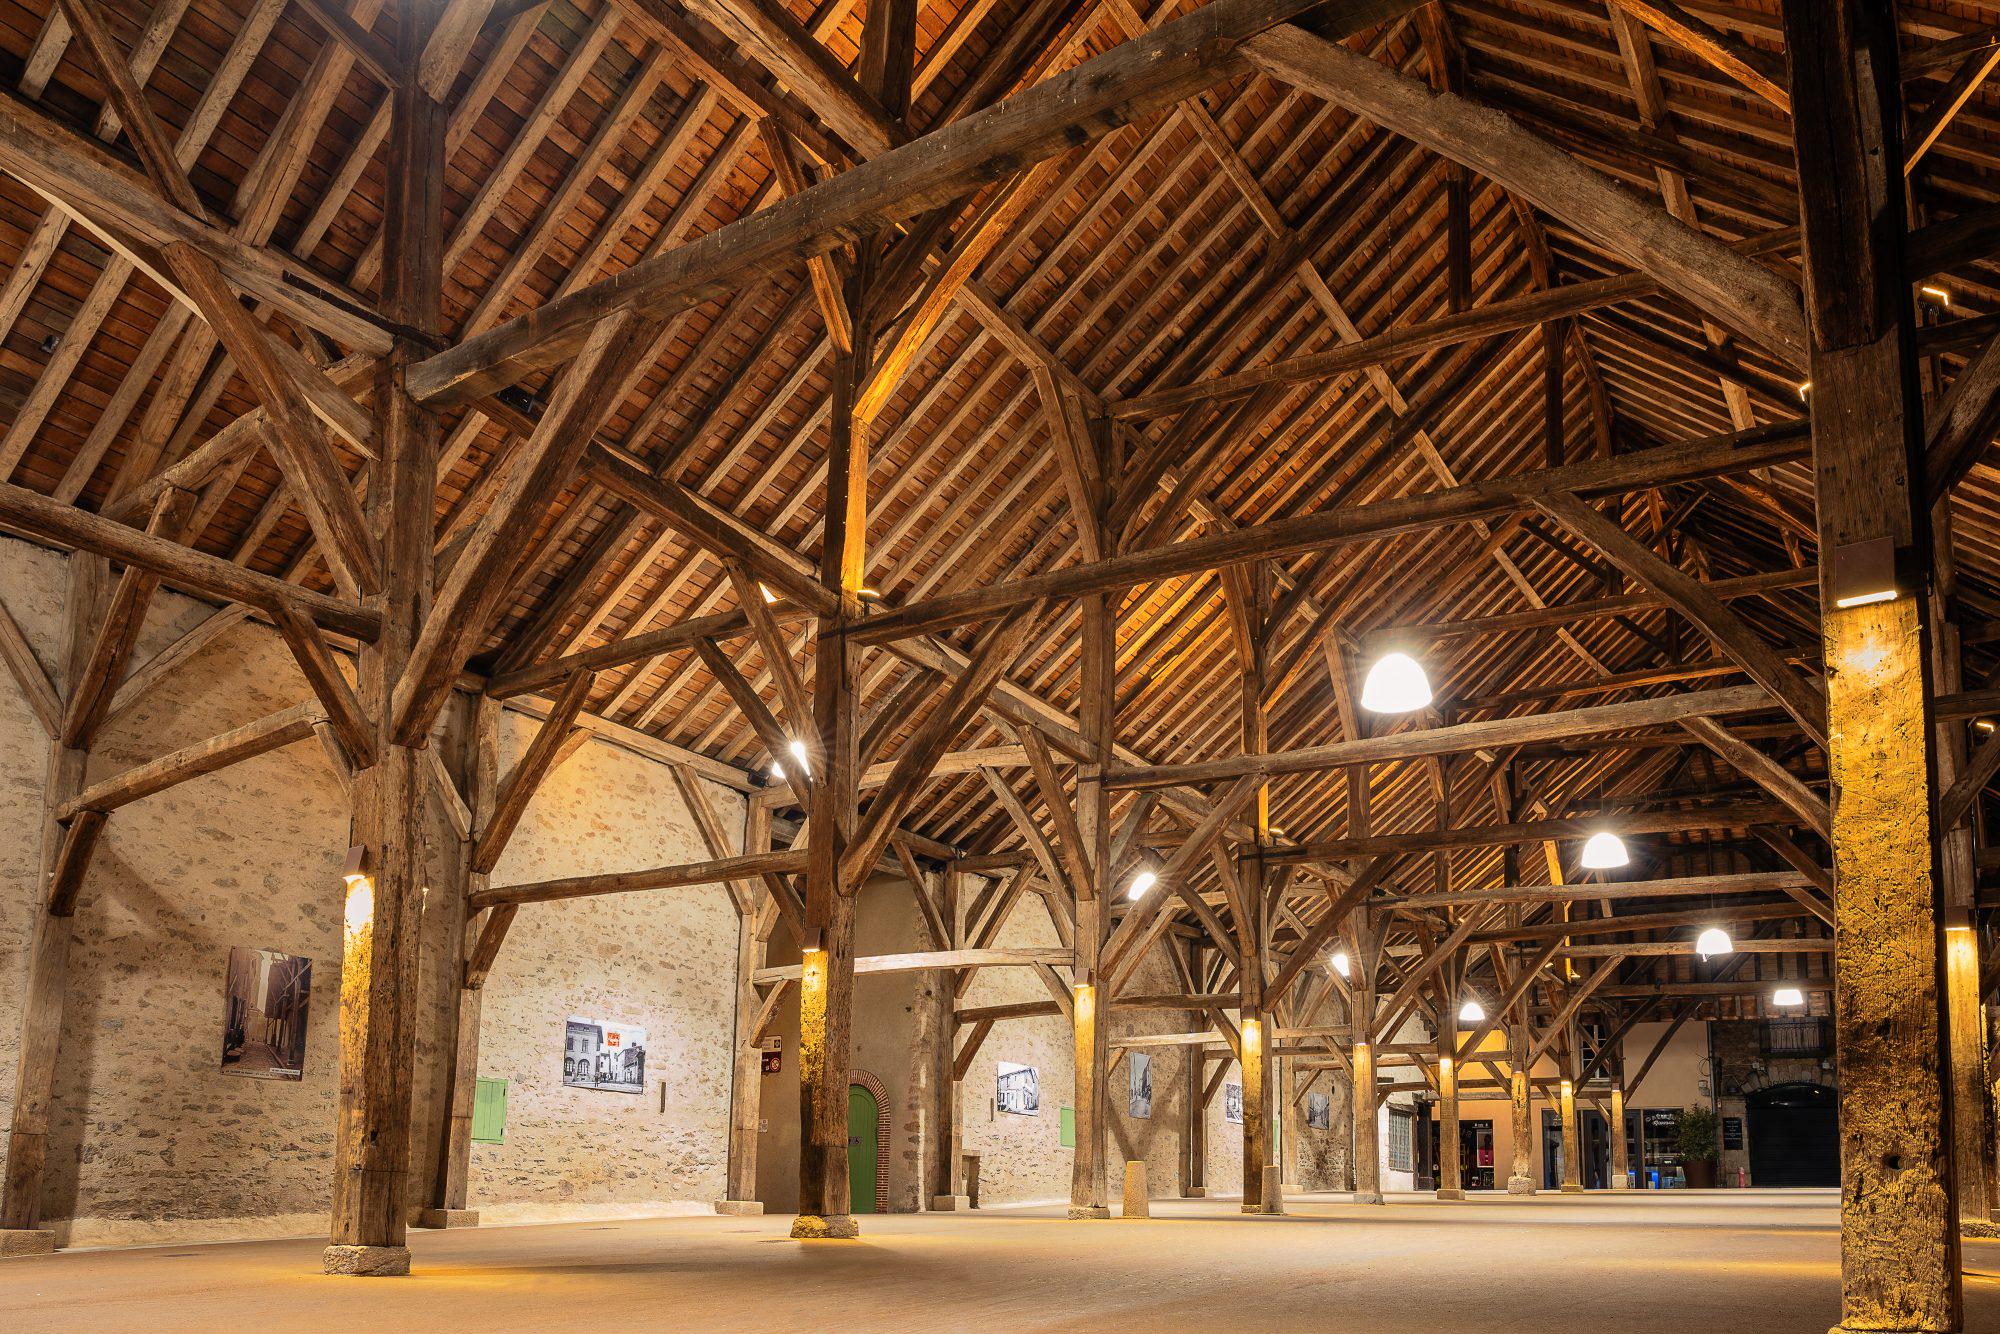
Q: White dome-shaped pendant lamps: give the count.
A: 8